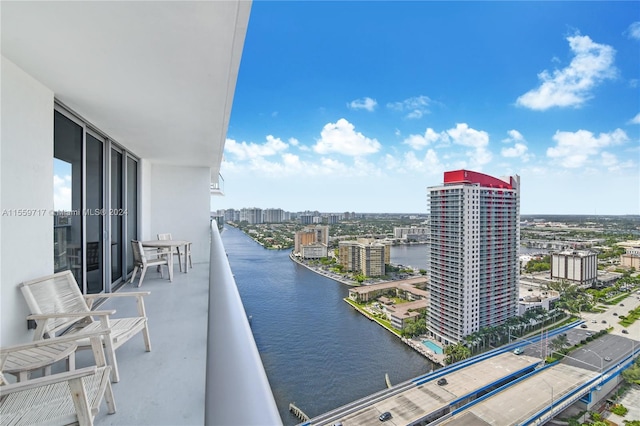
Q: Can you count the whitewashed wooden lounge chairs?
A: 2